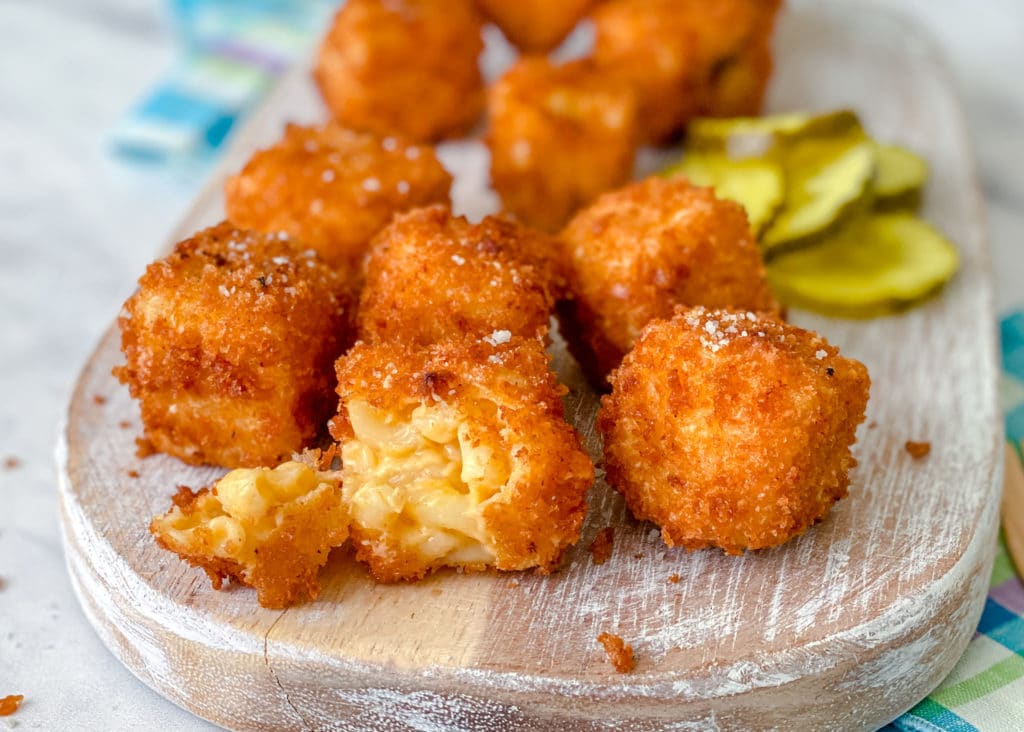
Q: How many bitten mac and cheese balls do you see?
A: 1